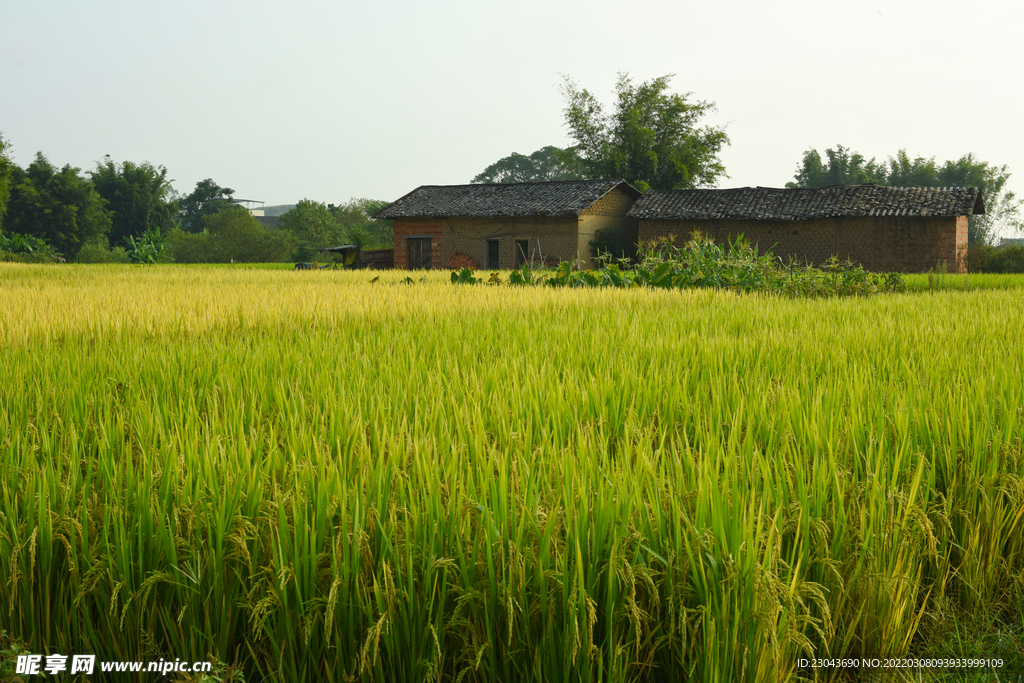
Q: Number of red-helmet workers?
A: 0